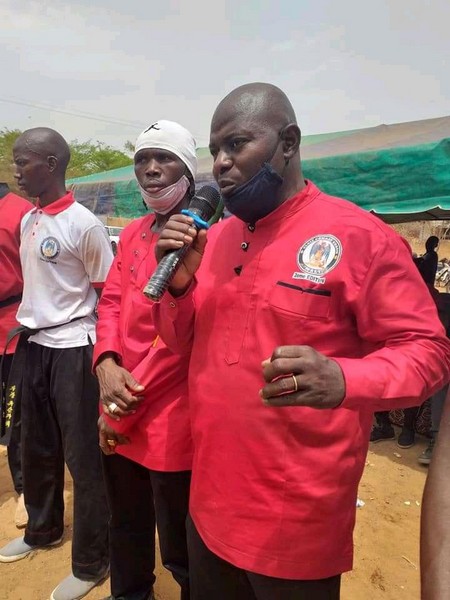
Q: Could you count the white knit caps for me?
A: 1